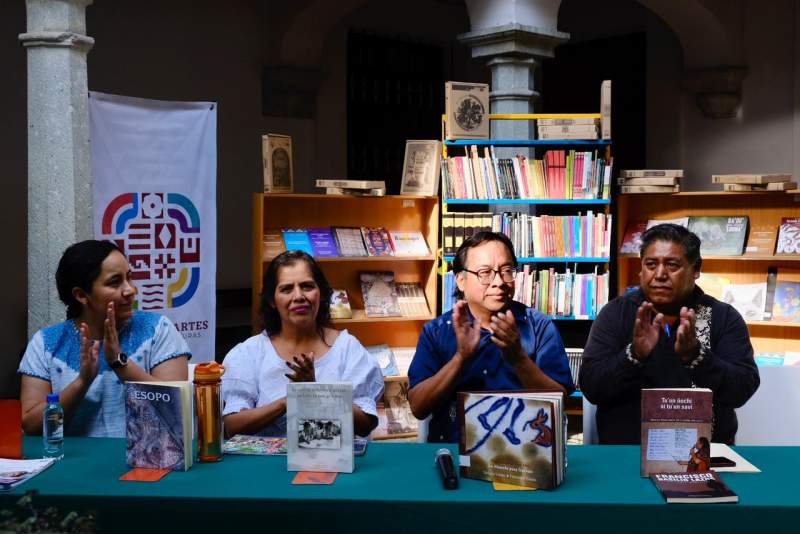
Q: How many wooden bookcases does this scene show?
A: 2